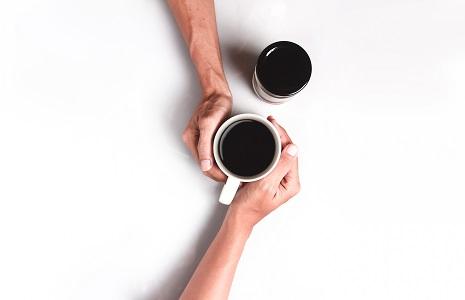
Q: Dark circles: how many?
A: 2